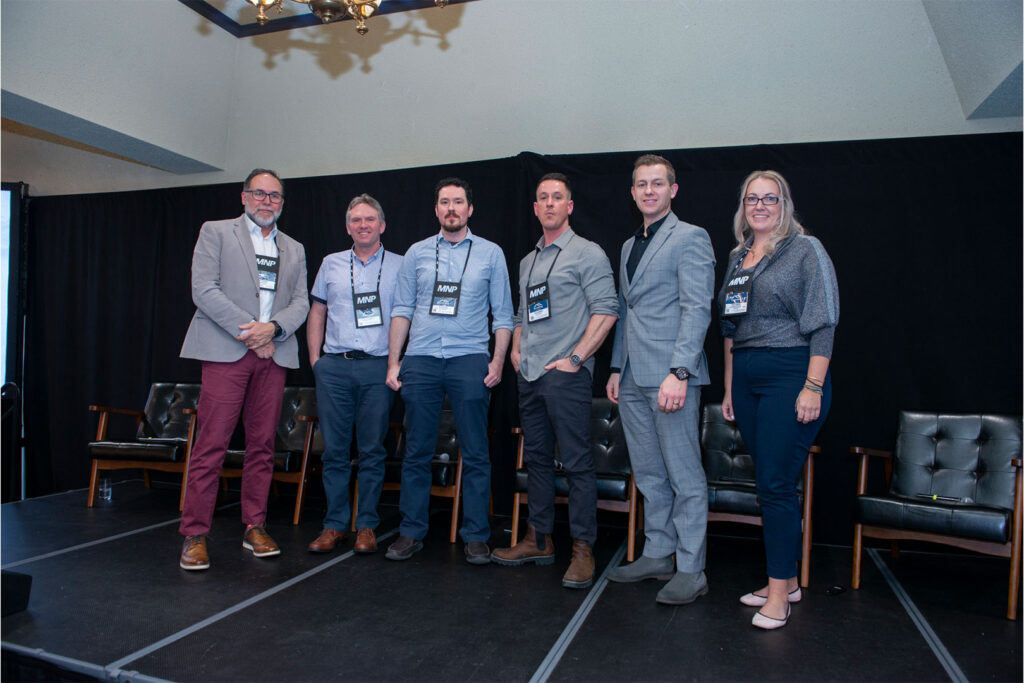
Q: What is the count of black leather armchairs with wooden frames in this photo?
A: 6